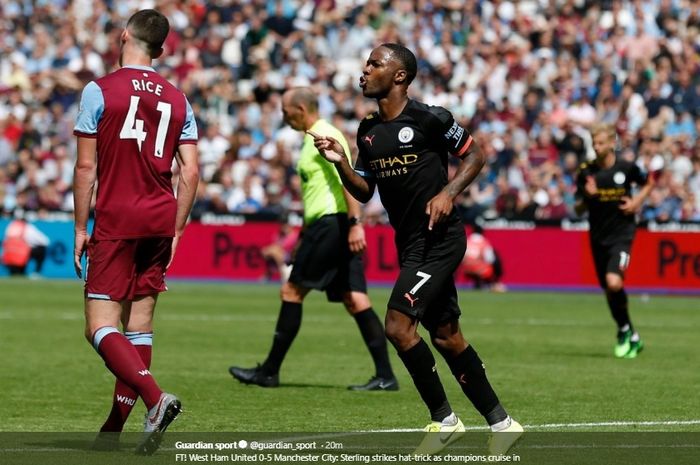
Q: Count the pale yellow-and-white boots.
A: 2